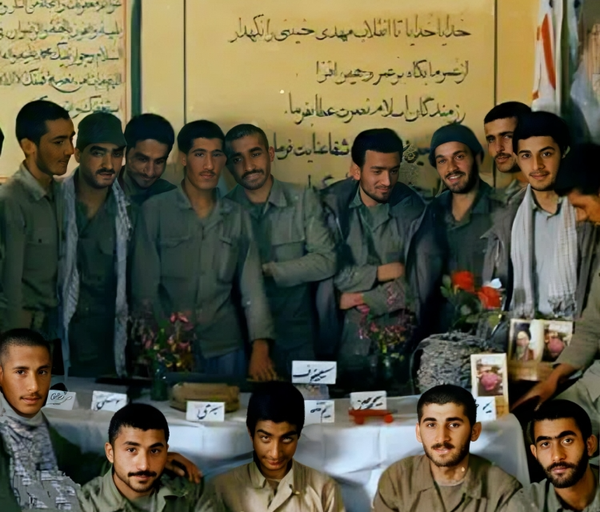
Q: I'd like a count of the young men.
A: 15